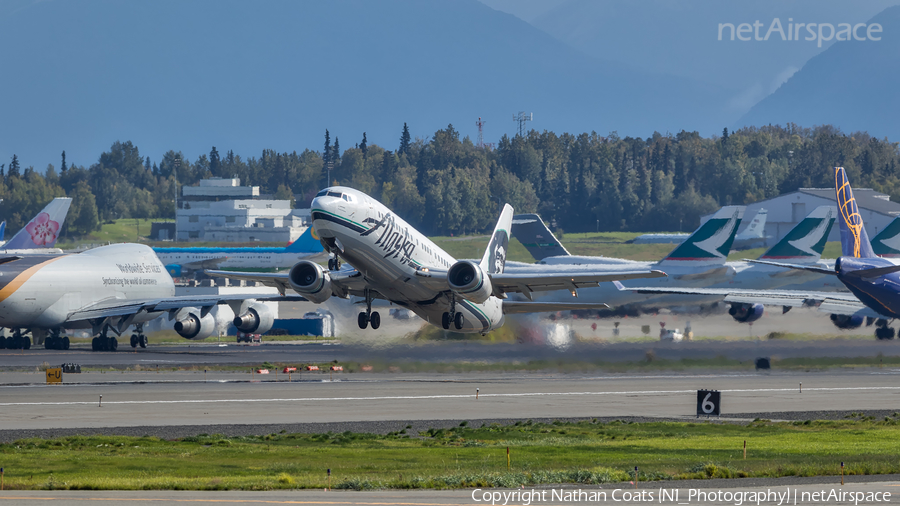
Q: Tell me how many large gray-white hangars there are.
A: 1